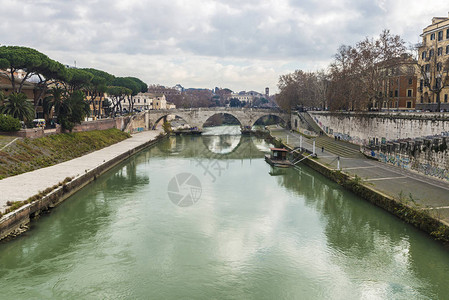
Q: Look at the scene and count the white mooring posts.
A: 4